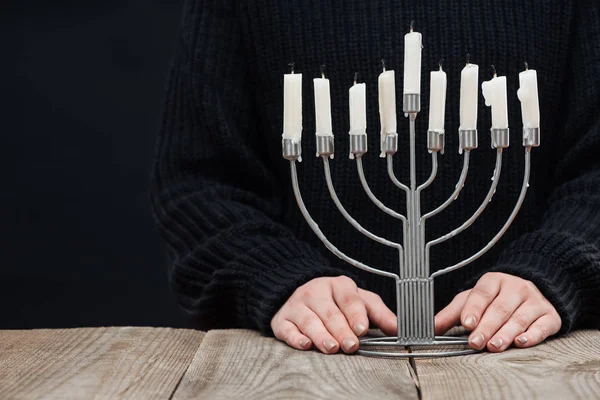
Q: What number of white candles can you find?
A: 9